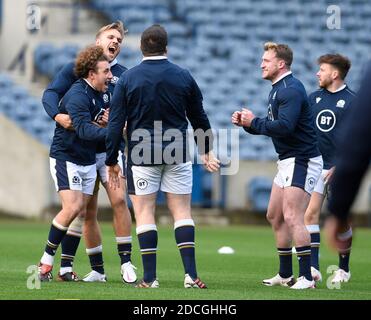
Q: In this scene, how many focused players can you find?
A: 5